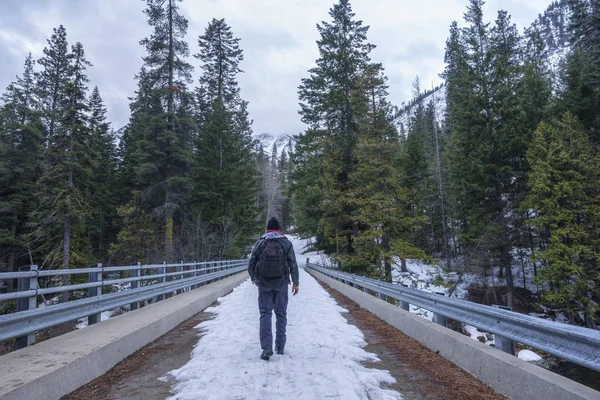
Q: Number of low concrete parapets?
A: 2